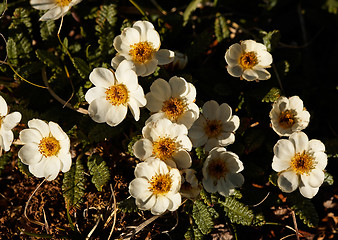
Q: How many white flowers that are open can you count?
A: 13